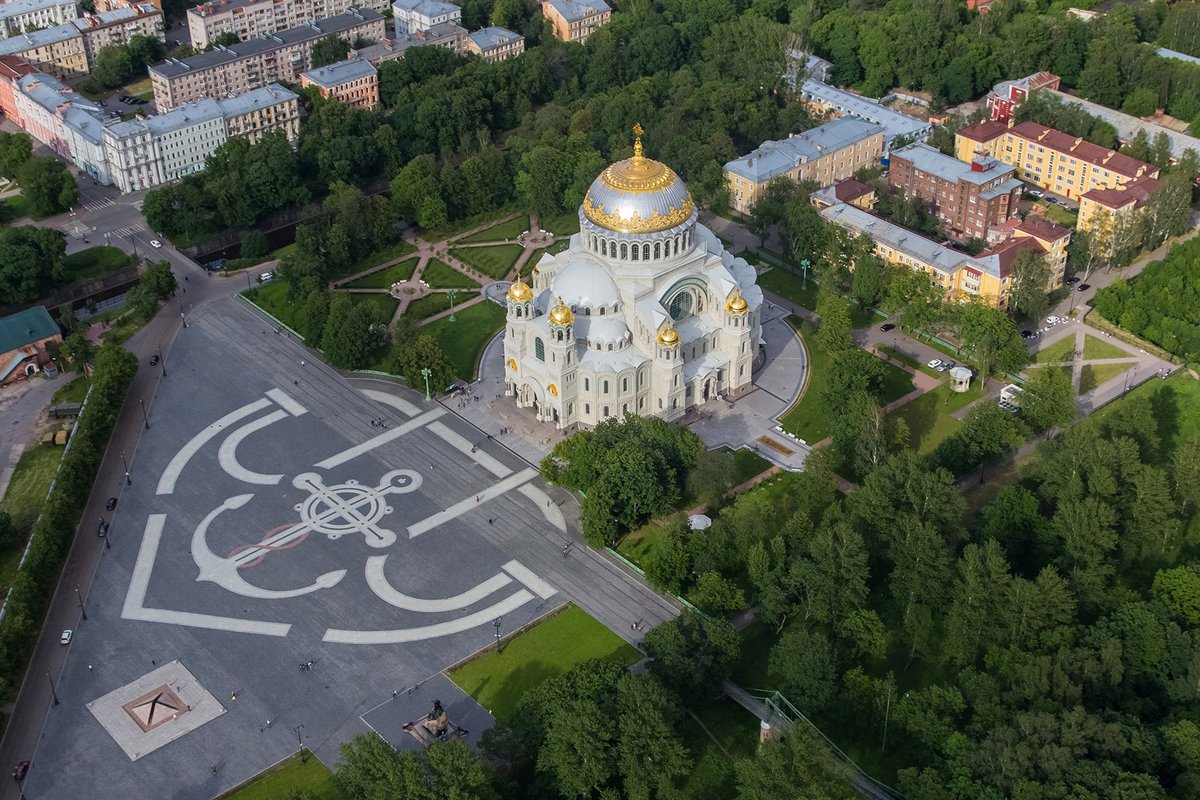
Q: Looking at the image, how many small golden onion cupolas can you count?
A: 4